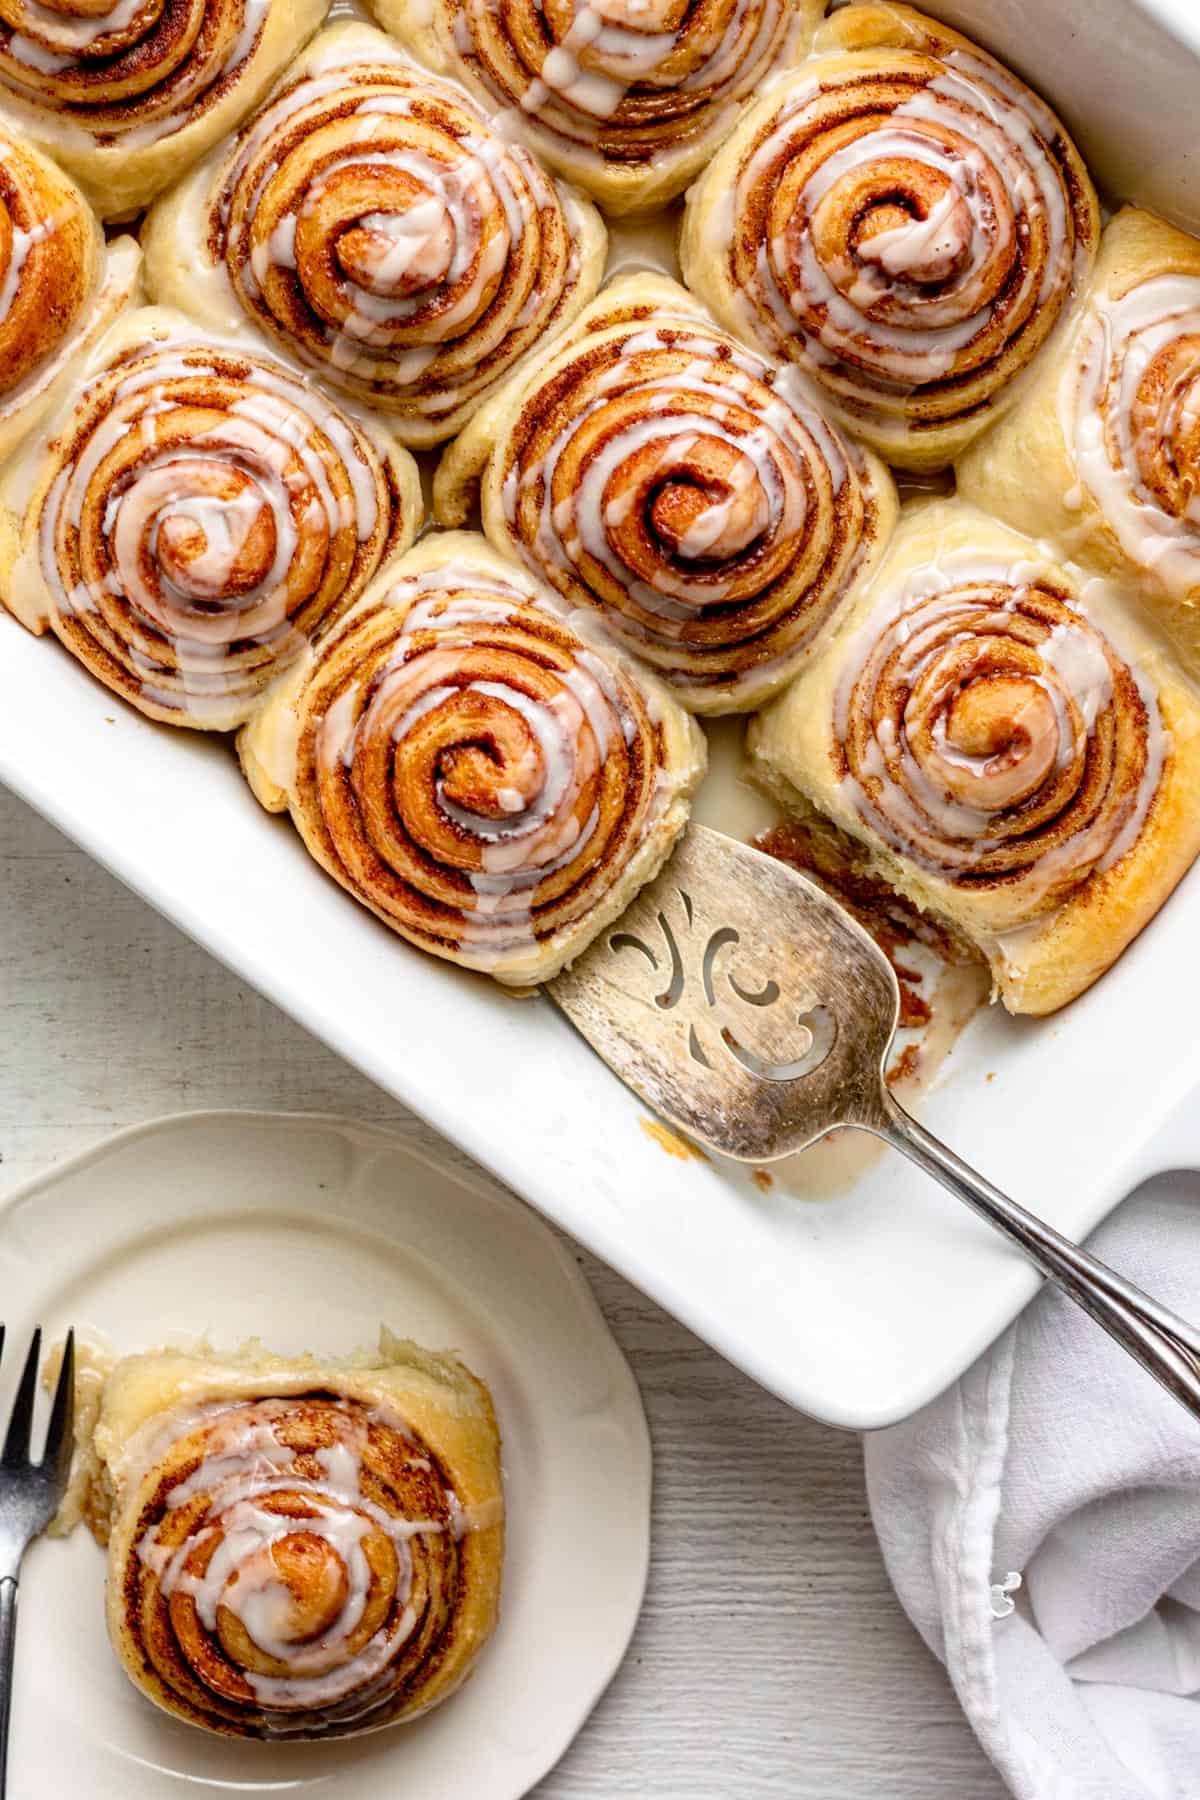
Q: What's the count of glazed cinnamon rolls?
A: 11